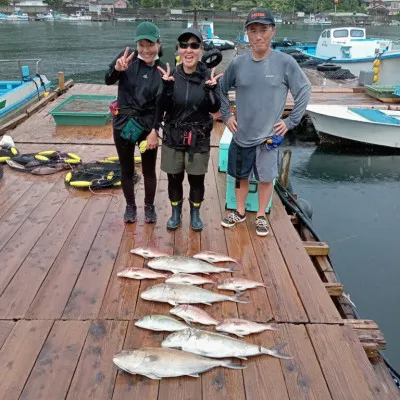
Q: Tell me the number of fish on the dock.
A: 12